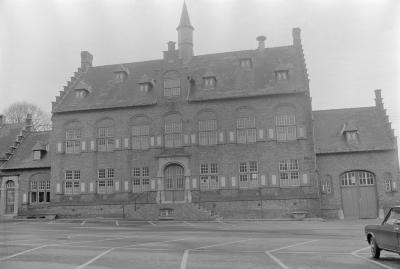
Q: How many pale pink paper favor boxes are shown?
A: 0